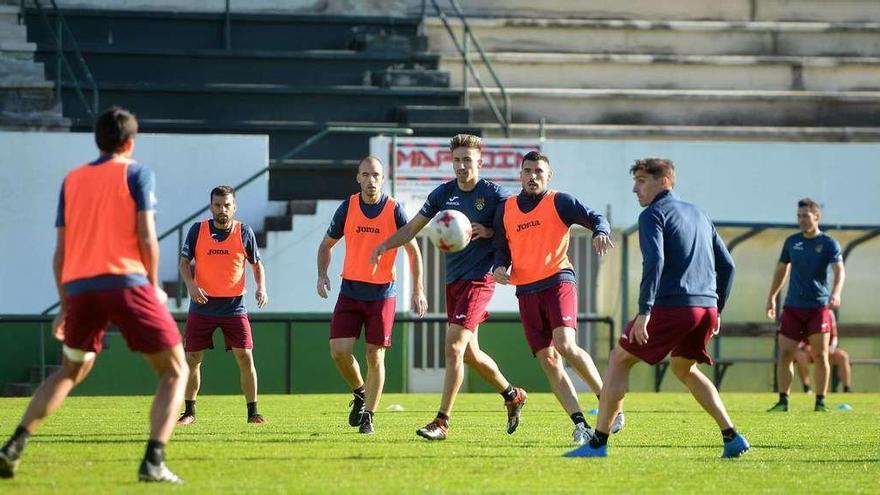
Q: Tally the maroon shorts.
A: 7